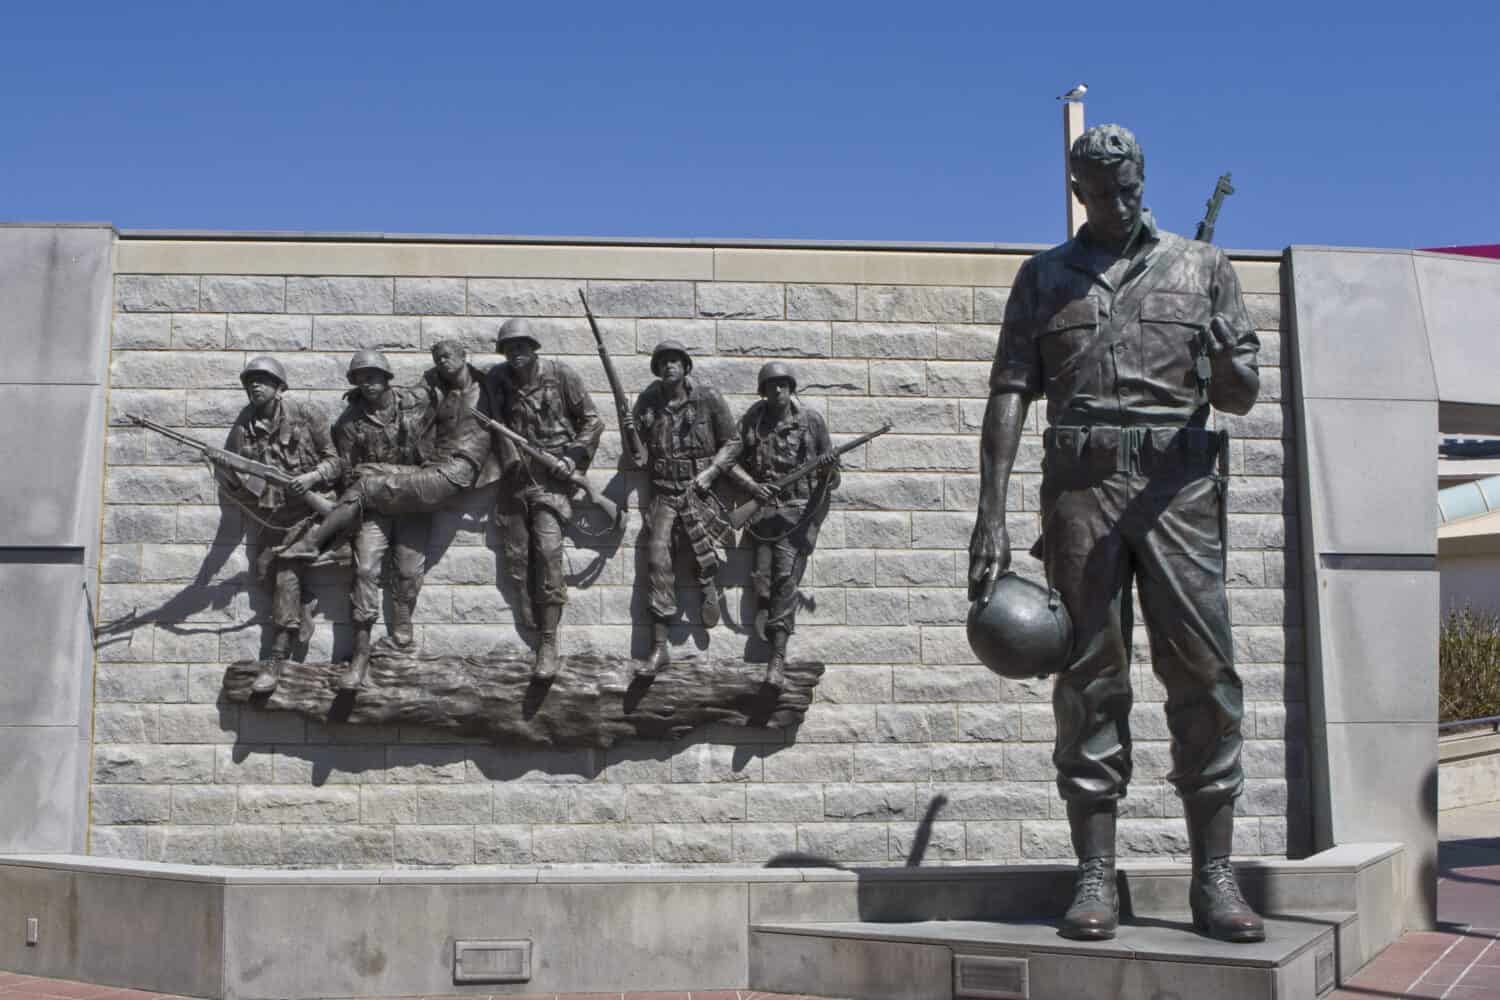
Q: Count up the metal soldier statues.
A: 7